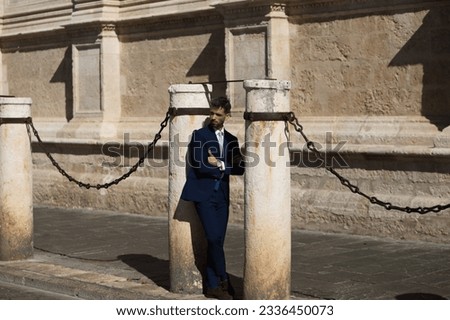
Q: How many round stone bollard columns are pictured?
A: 3